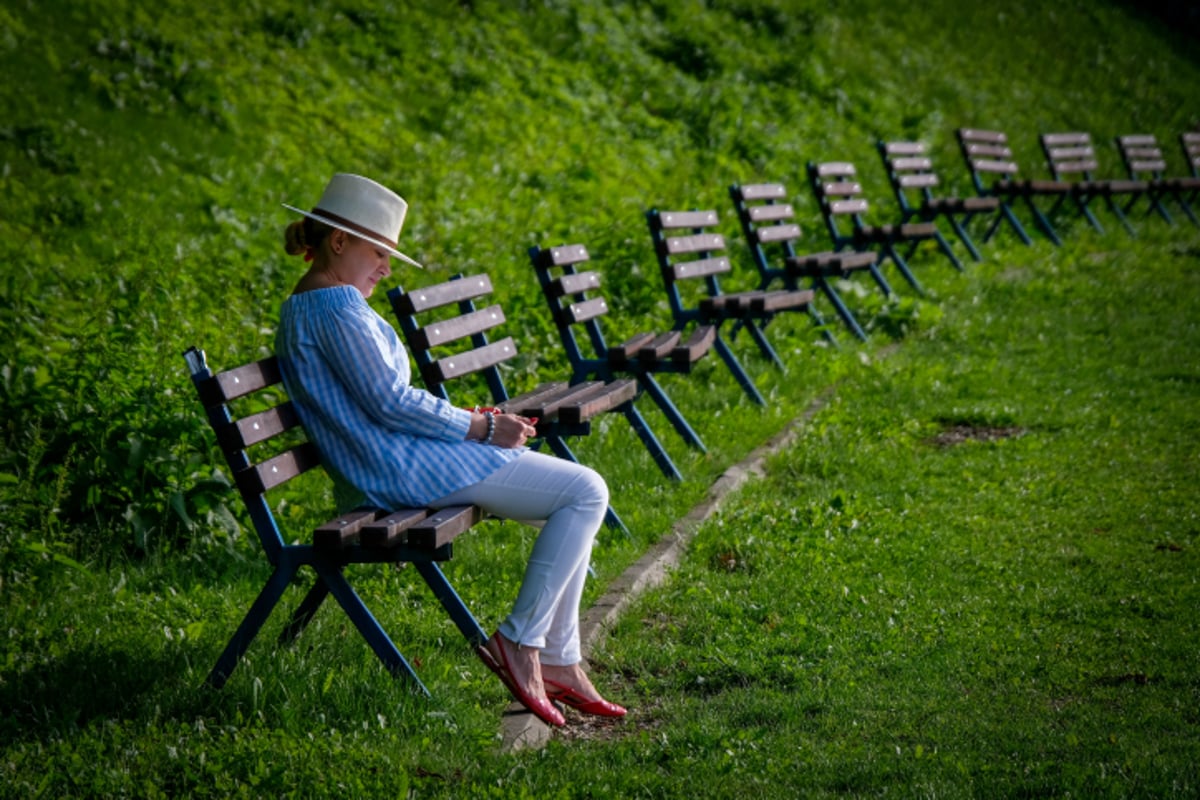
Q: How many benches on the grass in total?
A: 11